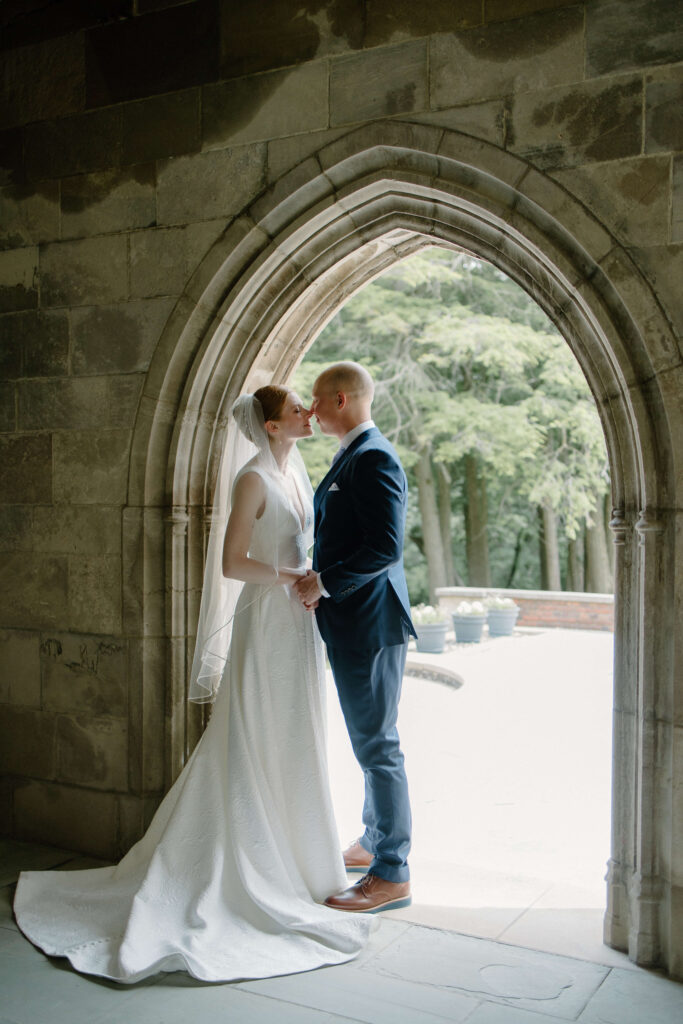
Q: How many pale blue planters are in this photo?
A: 3